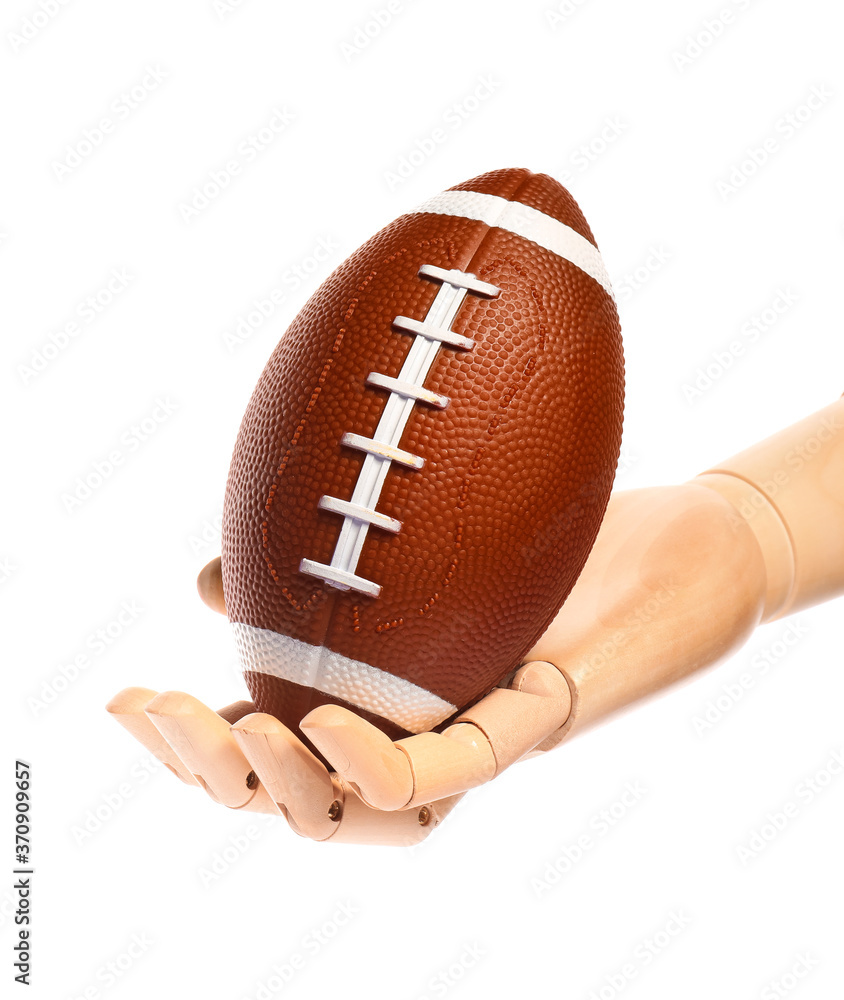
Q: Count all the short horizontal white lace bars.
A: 6